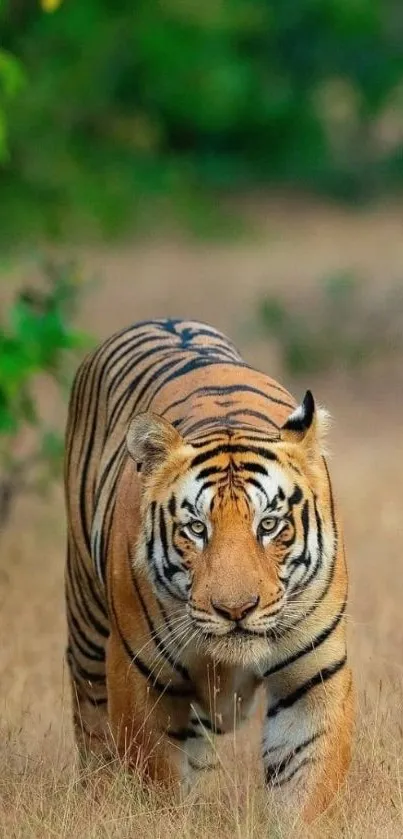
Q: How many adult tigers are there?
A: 1